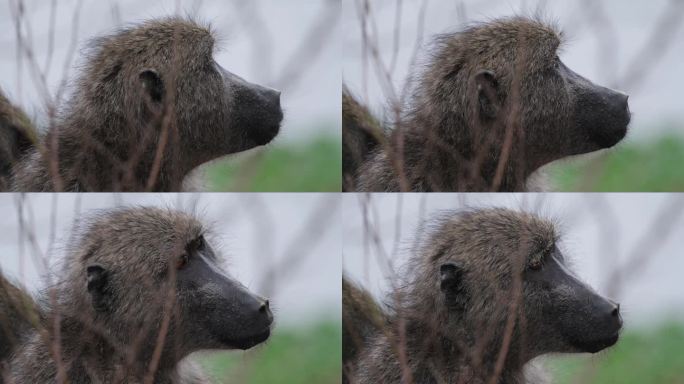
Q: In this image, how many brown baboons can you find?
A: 4